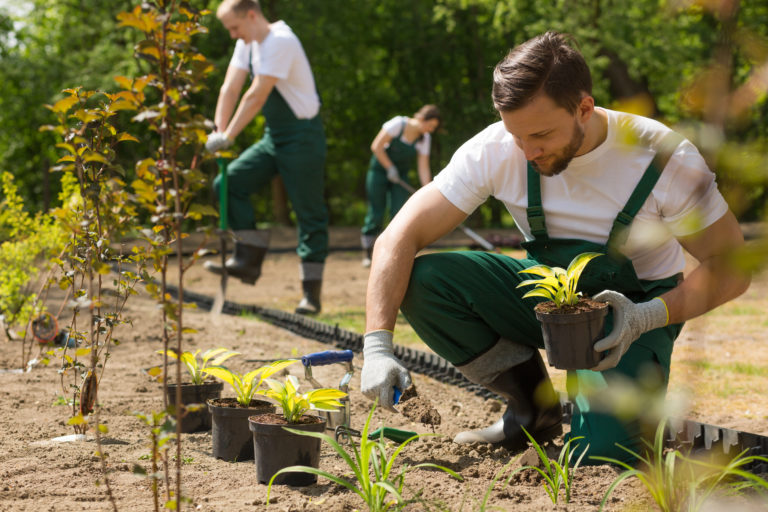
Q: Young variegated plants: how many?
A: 4